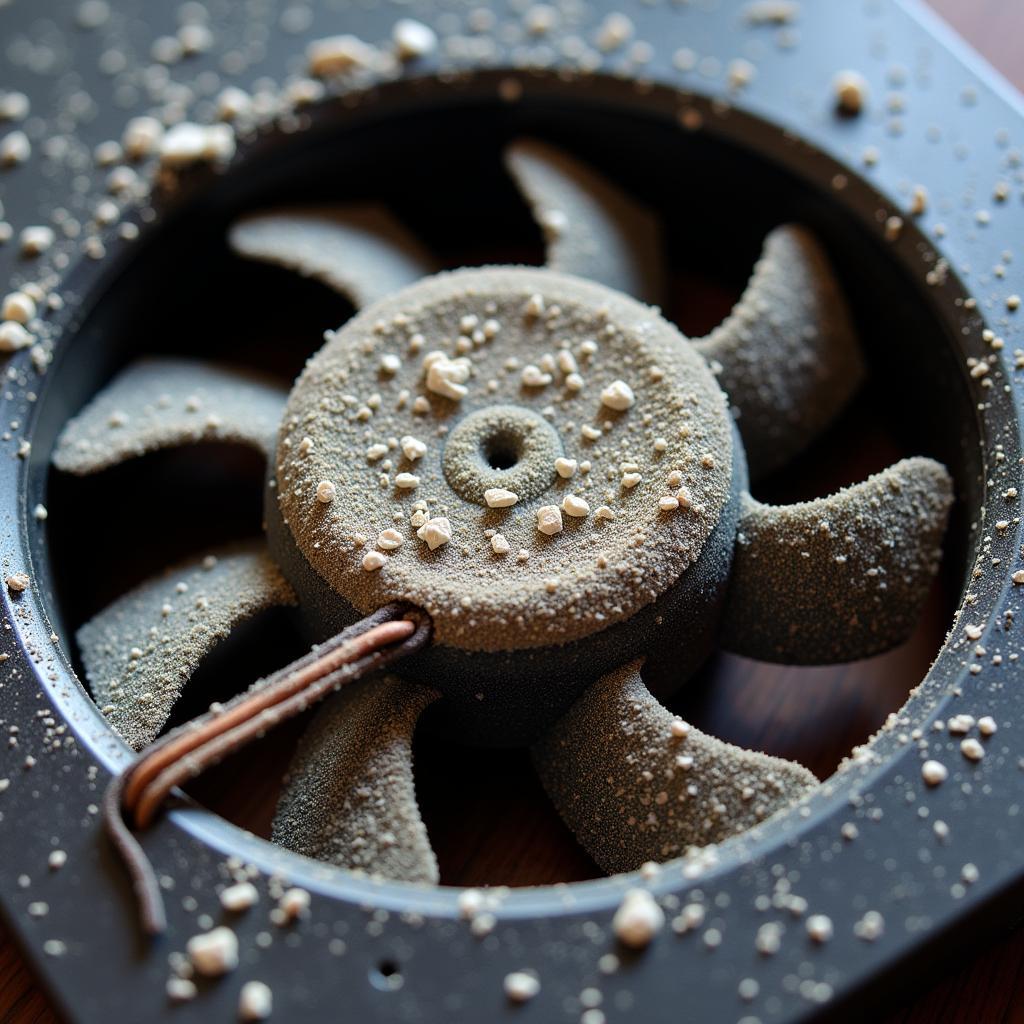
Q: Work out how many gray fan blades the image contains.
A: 8